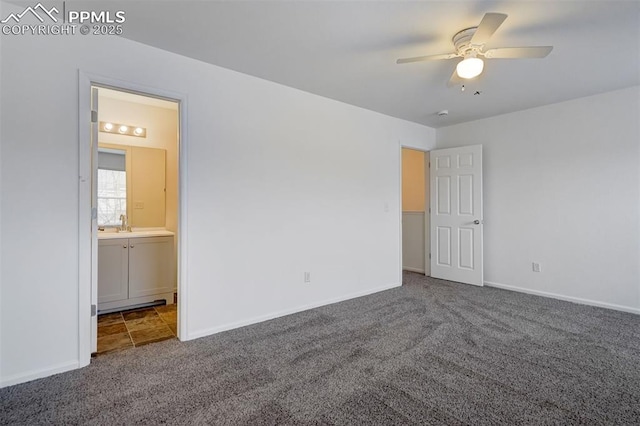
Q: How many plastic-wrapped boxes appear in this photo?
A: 0